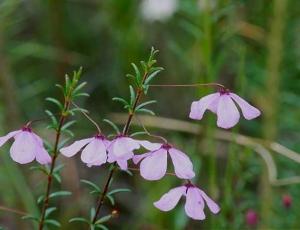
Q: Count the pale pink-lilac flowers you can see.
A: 6